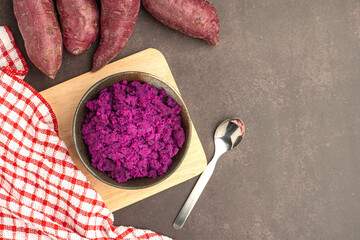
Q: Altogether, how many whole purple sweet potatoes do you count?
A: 4